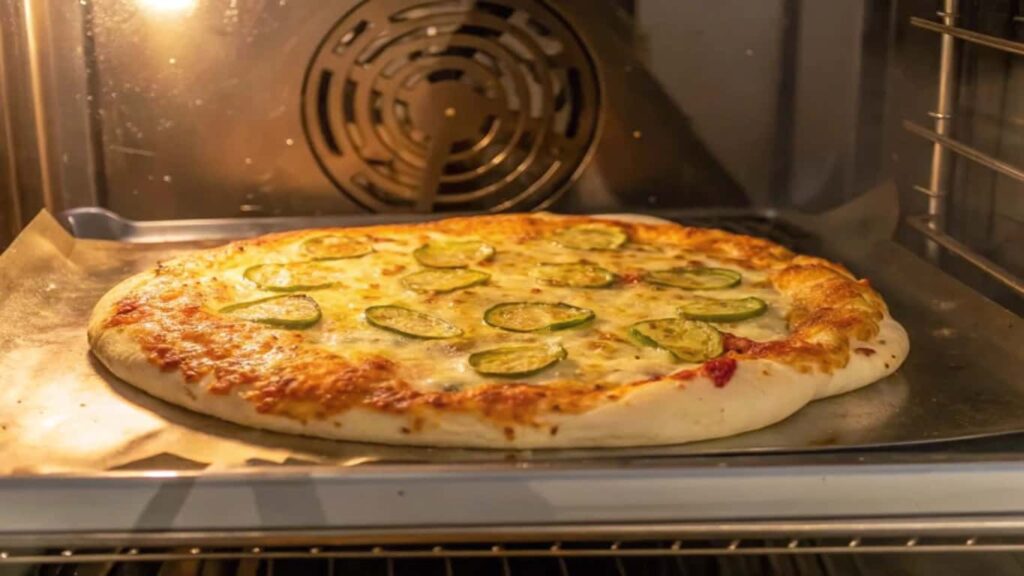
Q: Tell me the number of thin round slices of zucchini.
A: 13